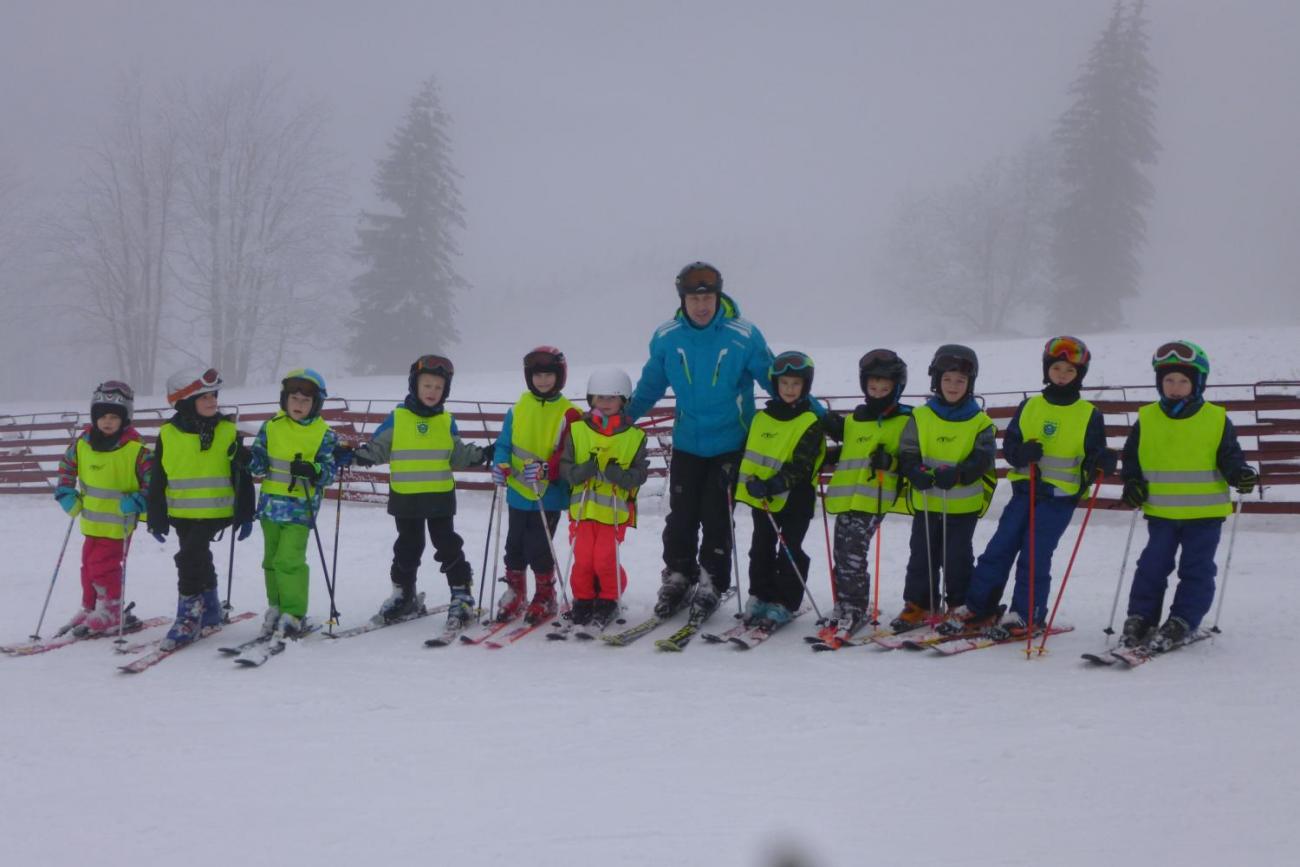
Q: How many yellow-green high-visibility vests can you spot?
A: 11